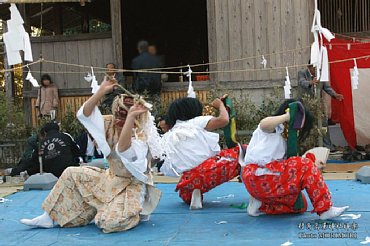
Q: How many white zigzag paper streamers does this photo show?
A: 8